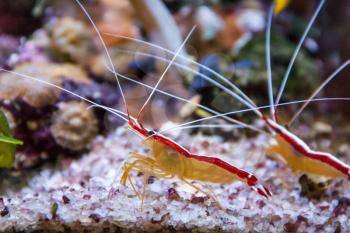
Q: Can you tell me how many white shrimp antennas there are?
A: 12